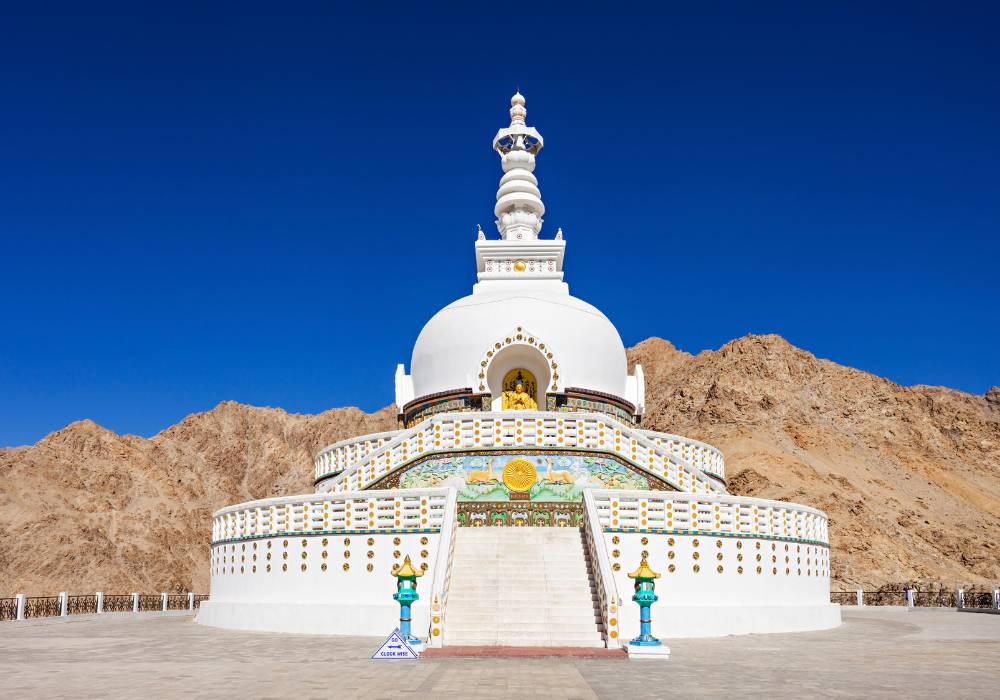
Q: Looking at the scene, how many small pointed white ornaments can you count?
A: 2